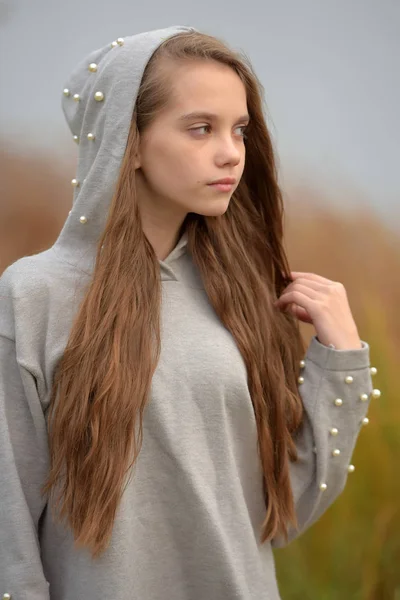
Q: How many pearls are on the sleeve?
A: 12